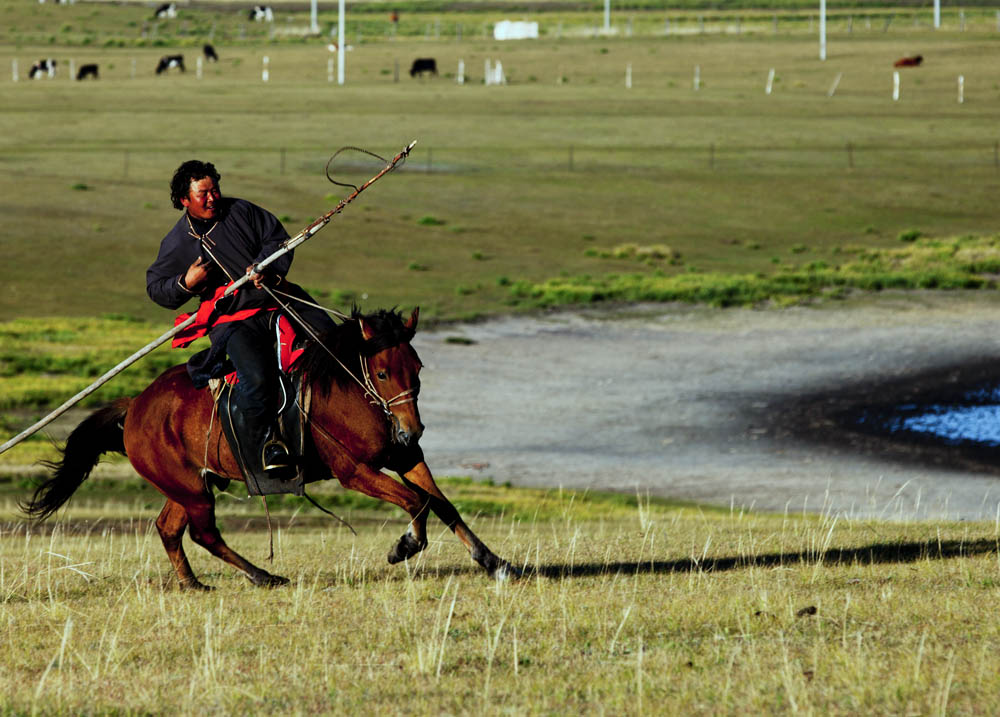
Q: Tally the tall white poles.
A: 5